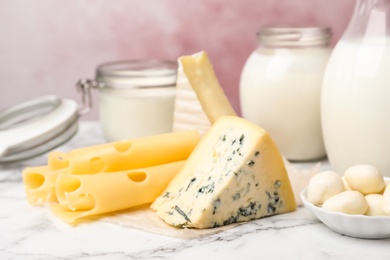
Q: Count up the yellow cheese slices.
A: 3